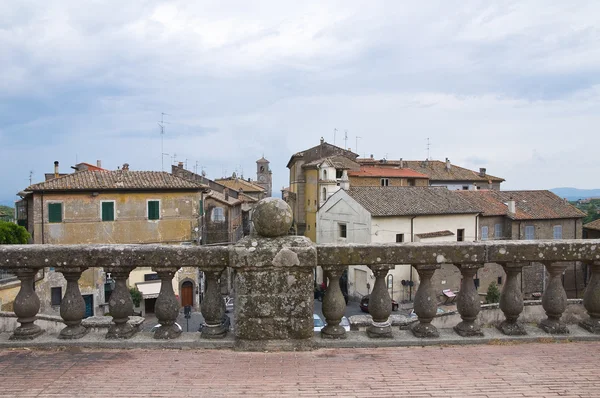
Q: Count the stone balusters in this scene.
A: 12